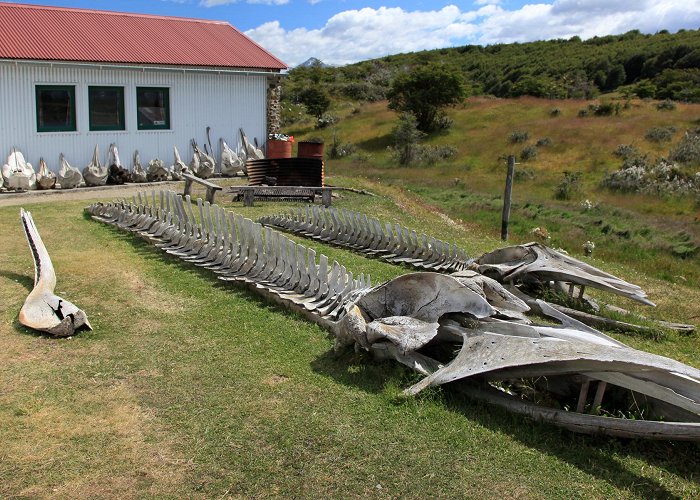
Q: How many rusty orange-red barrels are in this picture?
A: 2